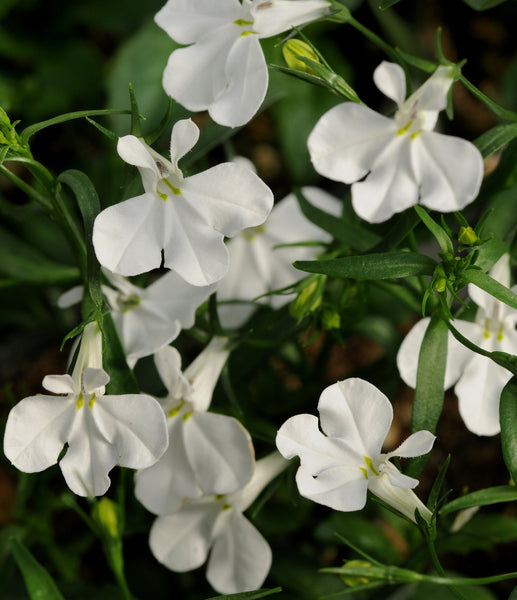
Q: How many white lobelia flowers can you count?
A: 10